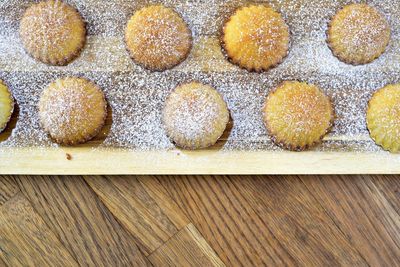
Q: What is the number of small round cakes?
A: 9